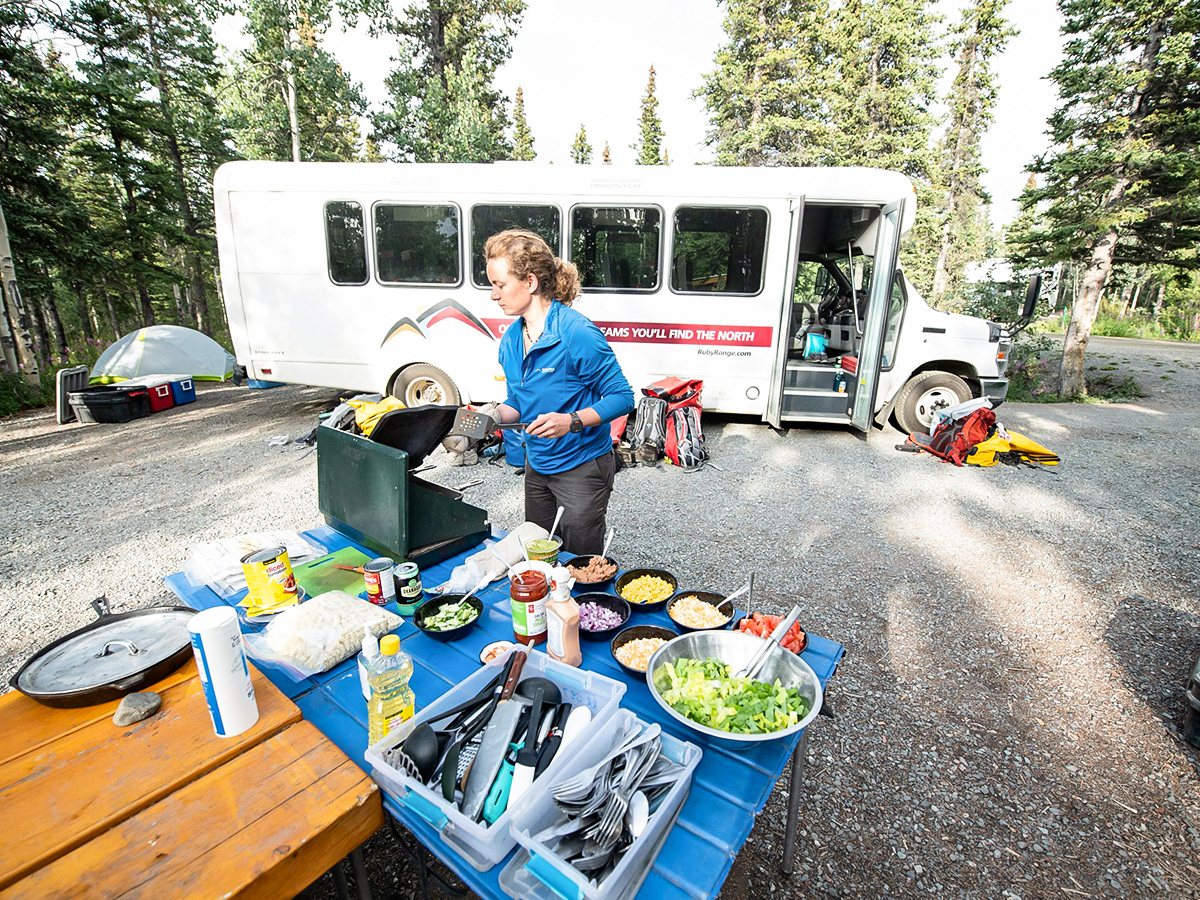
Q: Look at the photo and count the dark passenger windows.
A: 5